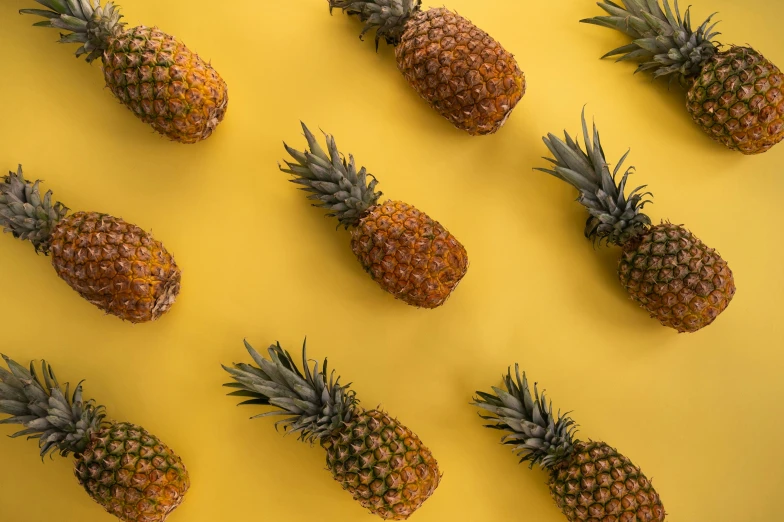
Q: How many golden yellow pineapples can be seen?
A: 9